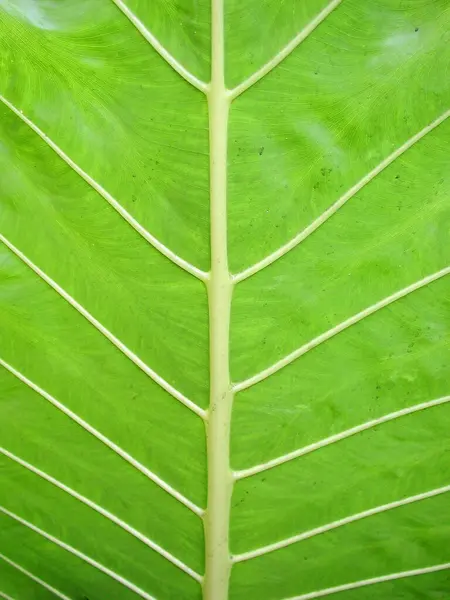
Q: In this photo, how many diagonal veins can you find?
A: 14